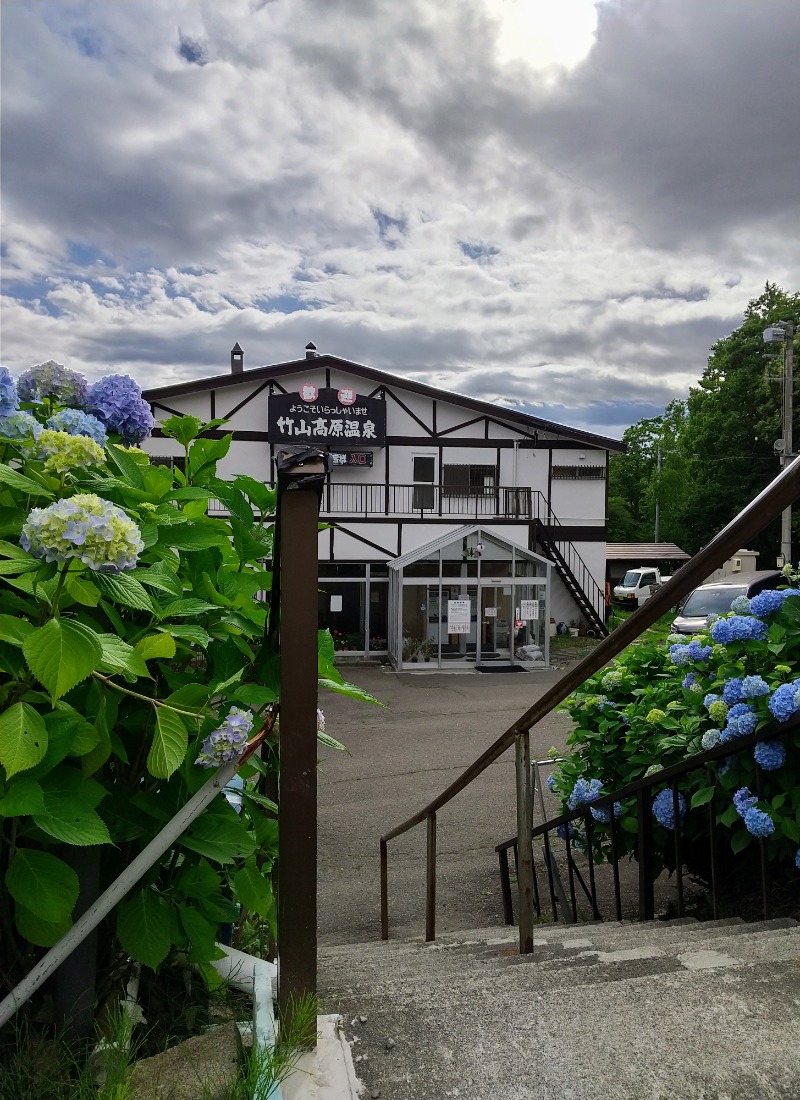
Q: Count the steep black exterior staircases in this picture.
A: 1